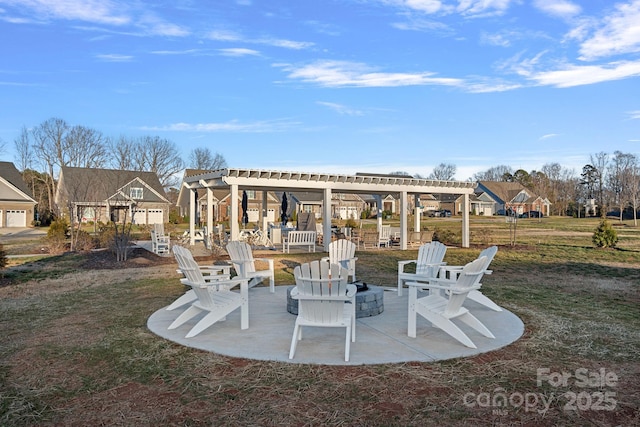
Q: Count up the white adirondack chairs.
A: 8